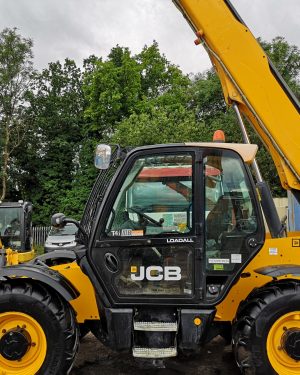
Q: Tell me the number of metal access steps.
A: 2